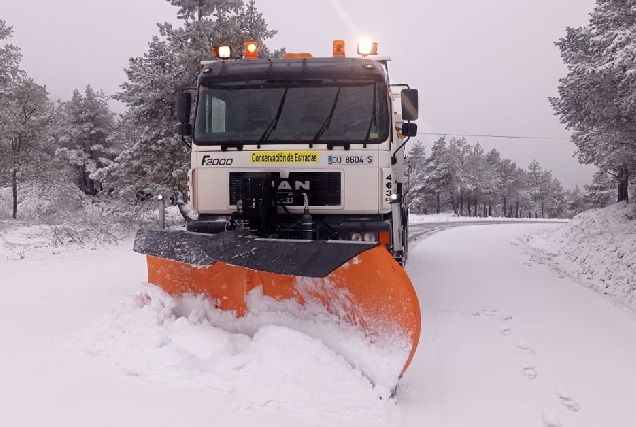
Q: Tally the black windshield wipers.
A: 3